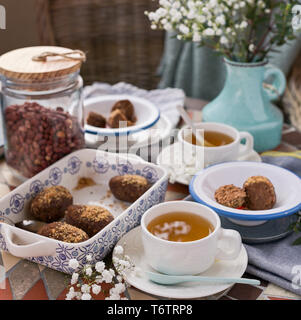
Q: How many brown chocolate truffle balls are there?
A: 9